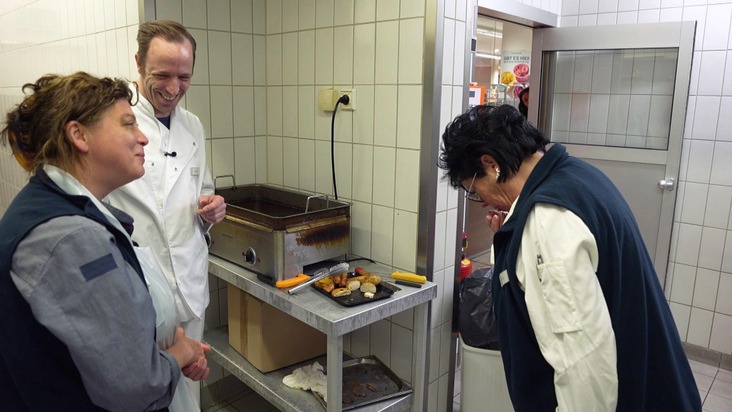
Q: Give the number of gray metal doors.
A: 1